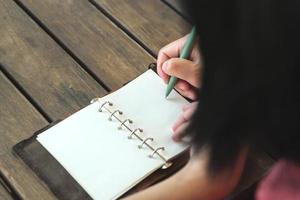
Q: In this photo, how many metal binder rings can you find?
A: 6